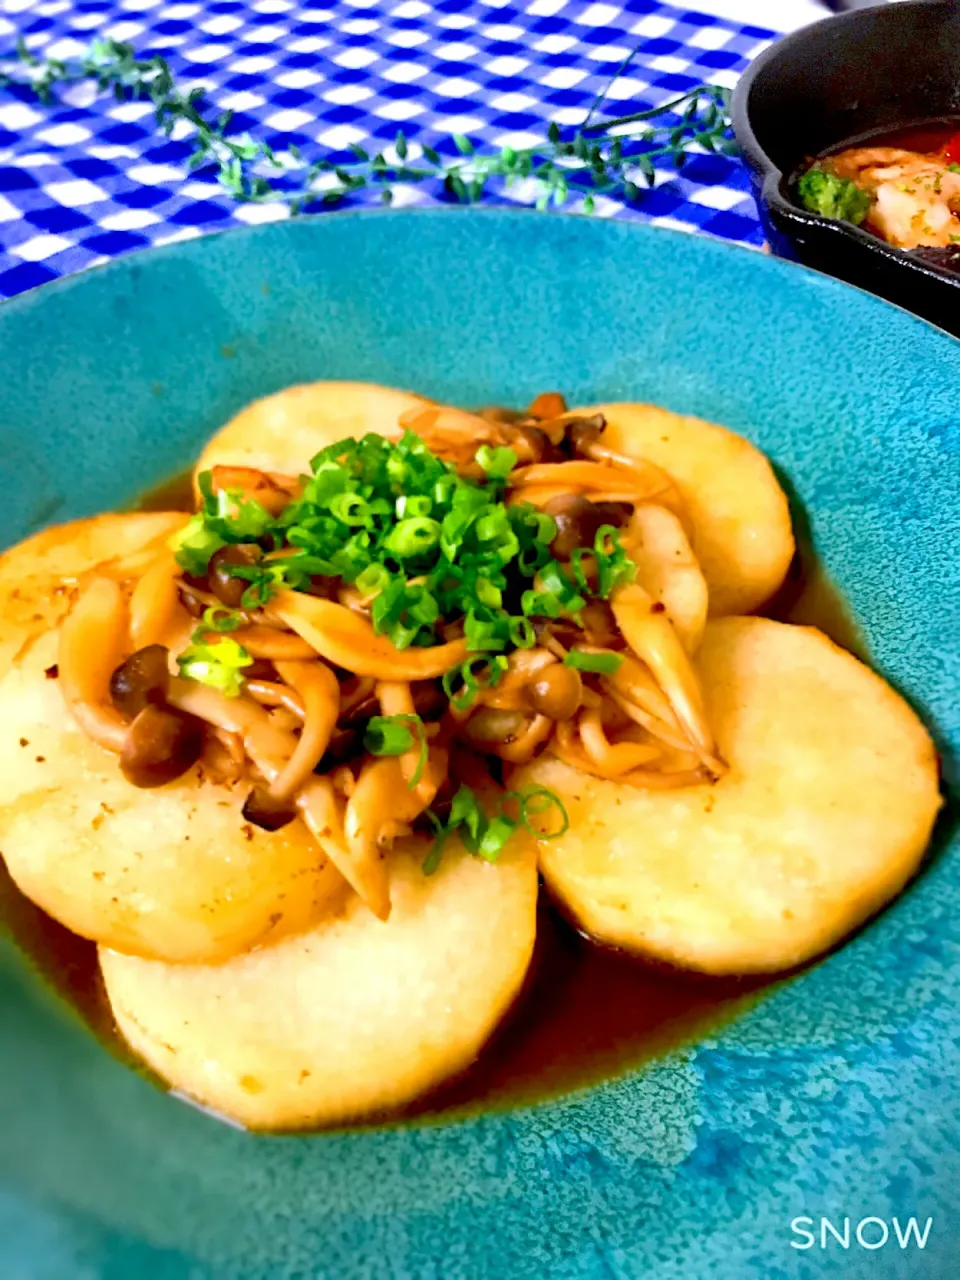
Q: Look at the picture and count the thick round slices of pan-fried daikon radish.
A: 6